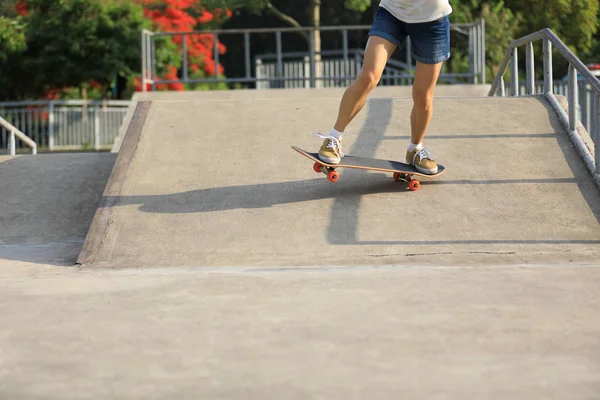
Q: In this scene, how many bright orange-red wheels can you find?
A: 4